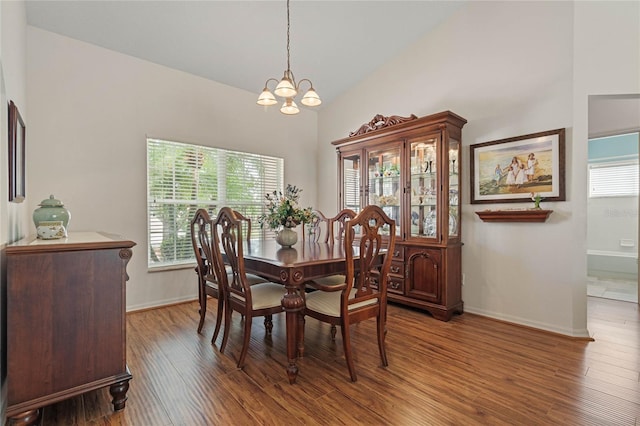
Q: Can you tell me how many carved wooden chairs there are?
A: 6